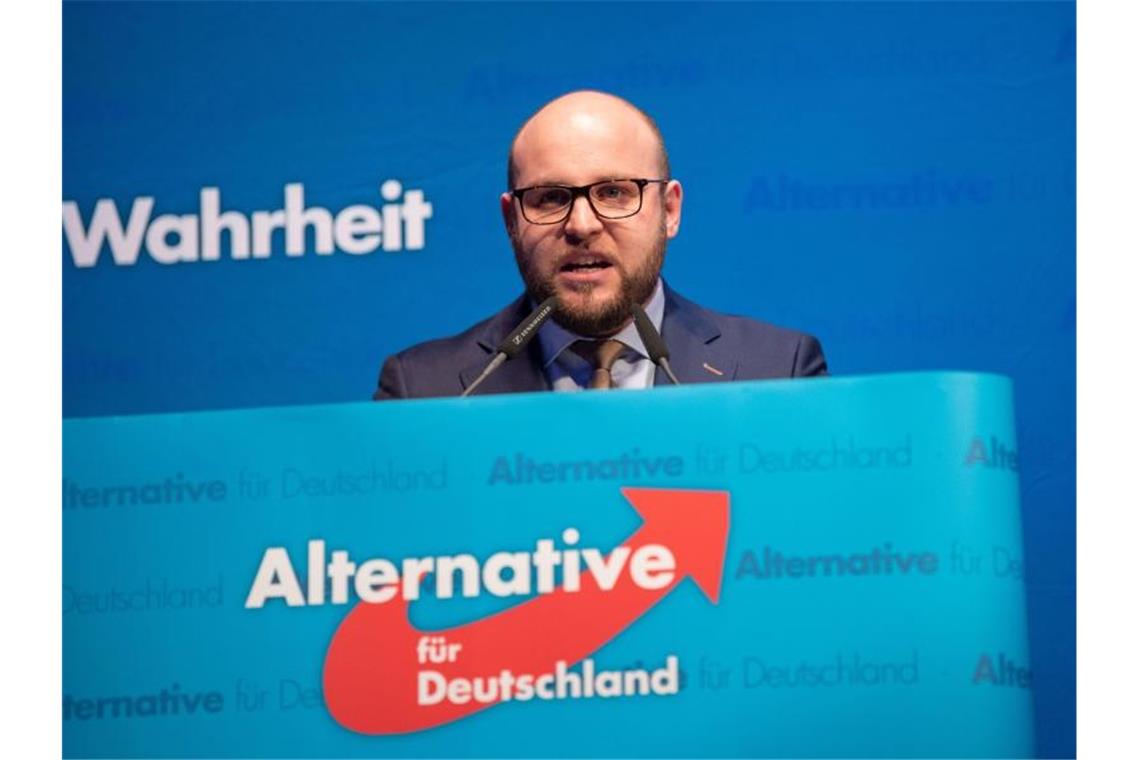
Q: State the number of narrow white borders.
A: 2